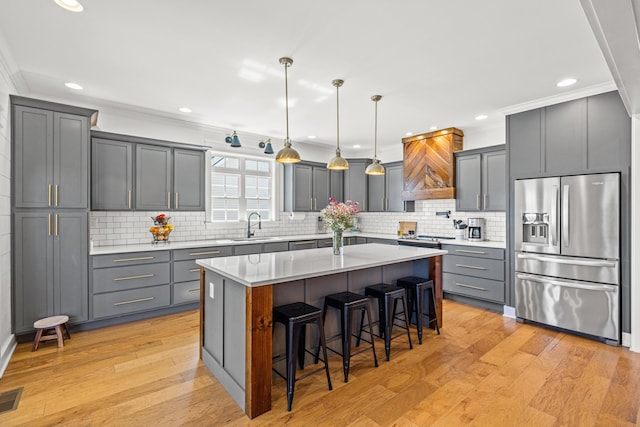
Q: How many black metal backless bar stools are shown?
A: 4